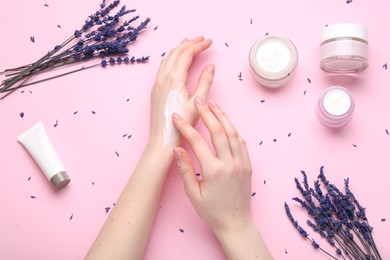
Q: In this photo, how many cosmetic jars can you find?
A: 3